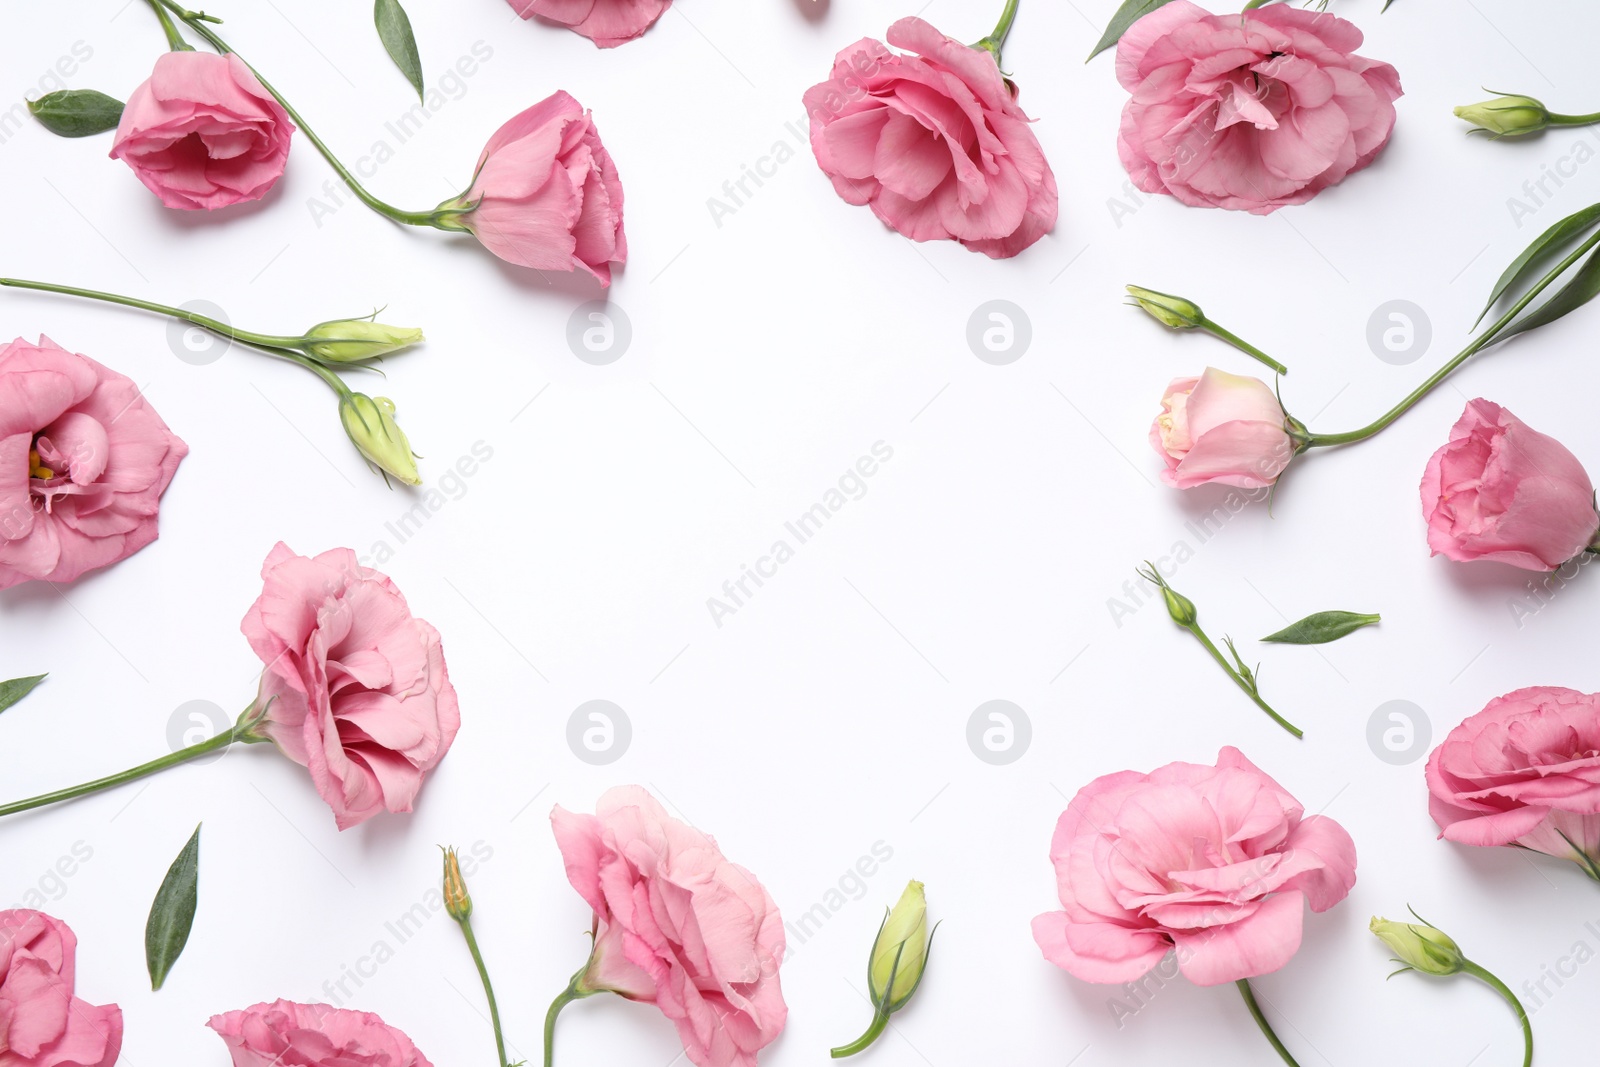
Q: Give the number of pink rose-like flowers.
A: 14